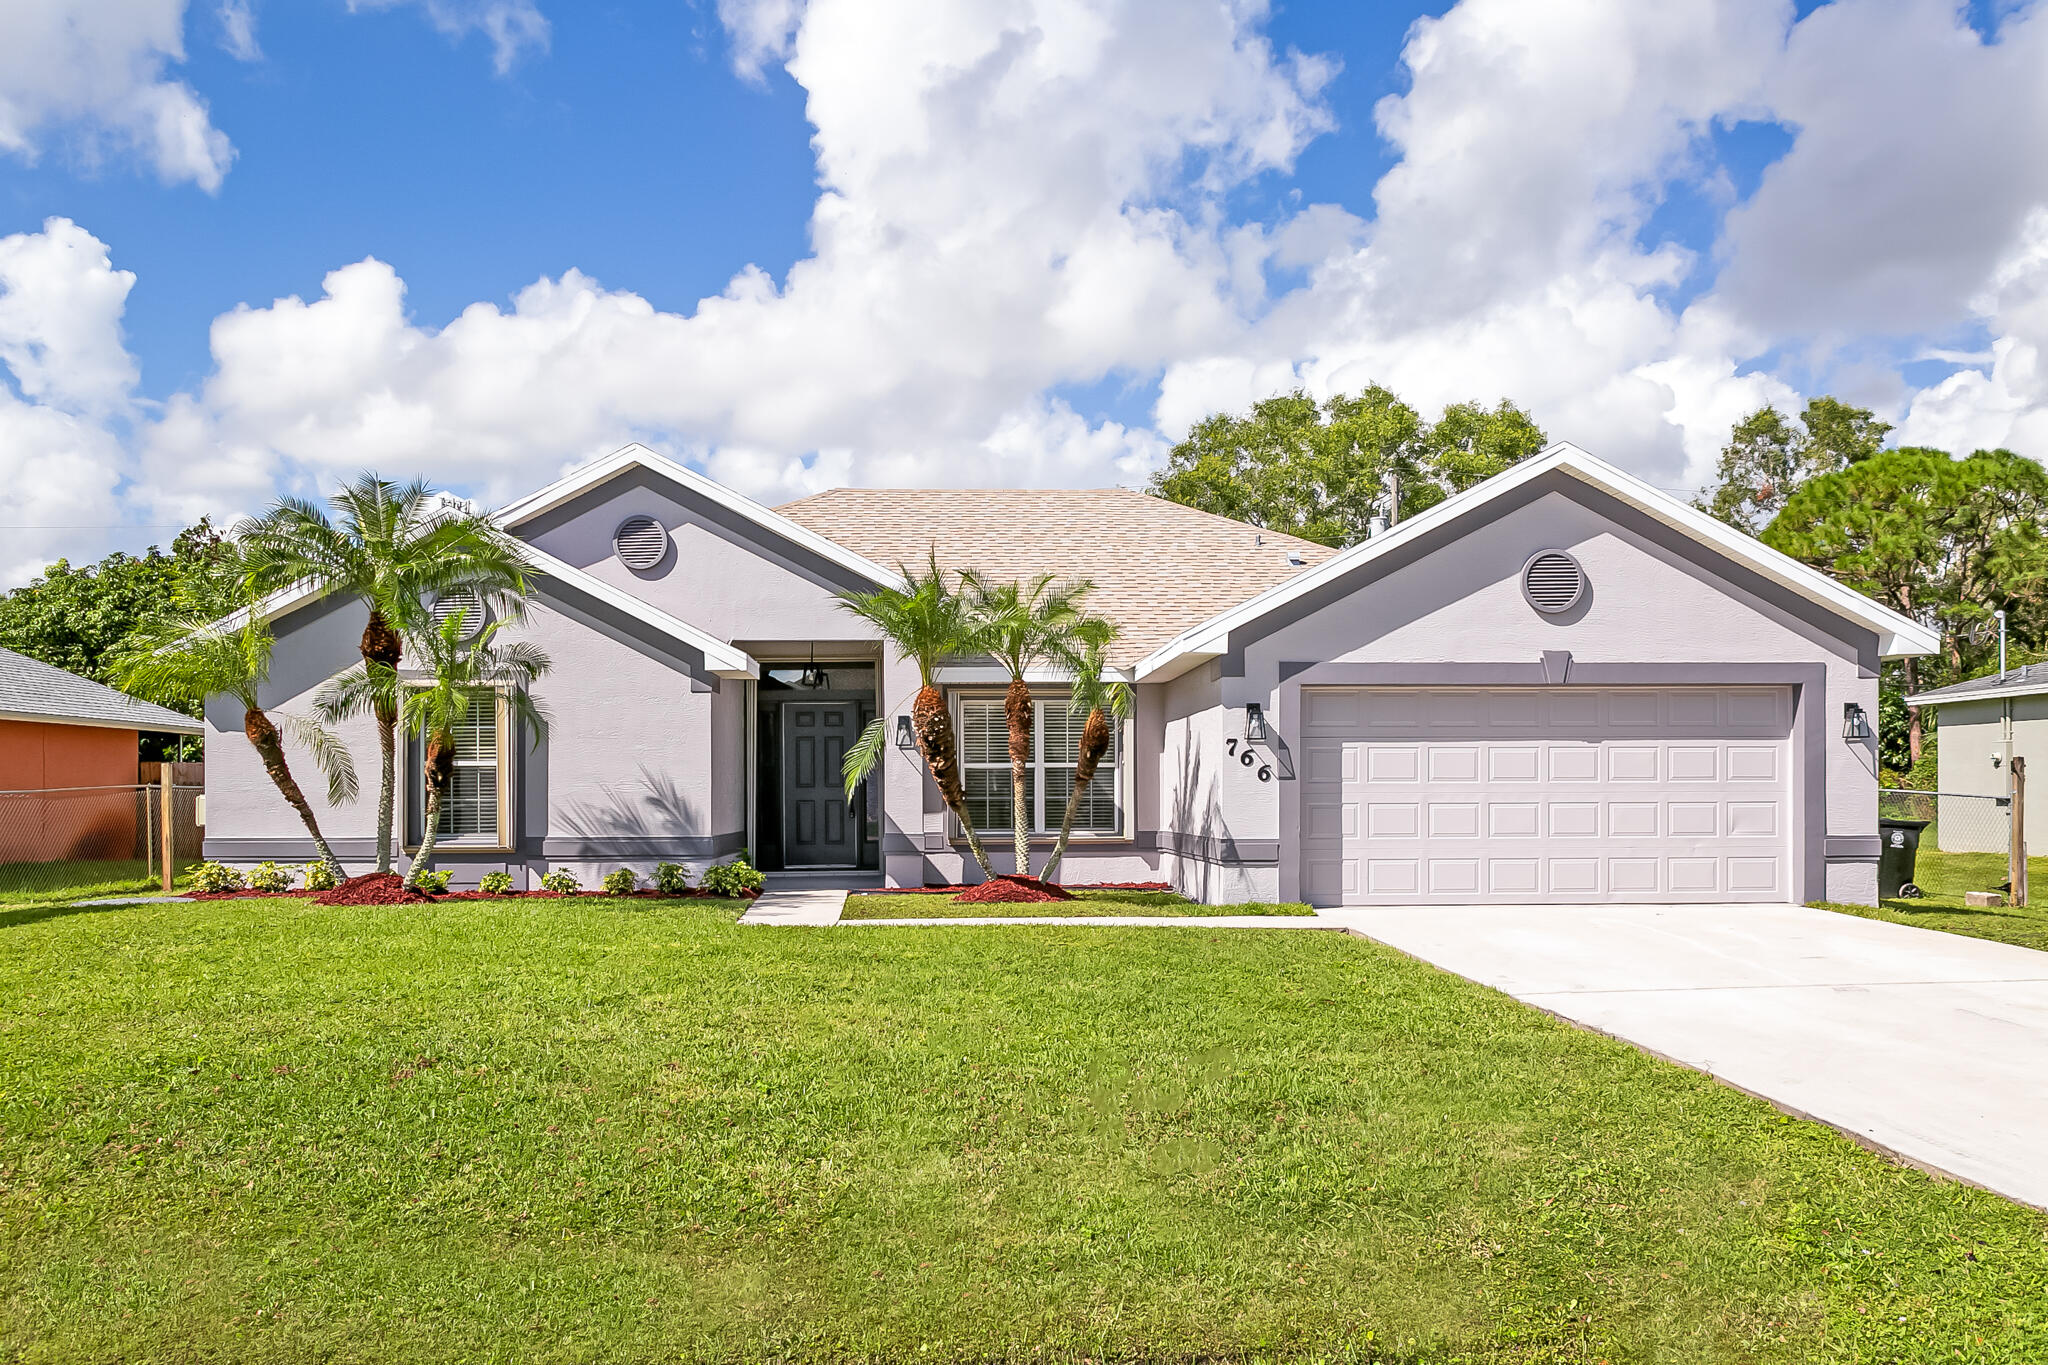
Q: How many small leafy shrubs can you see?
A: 9